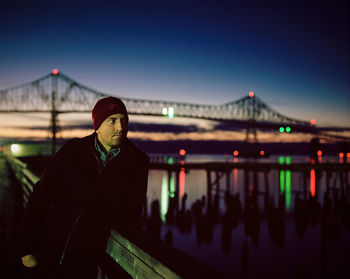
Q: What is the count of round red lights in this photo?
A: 9